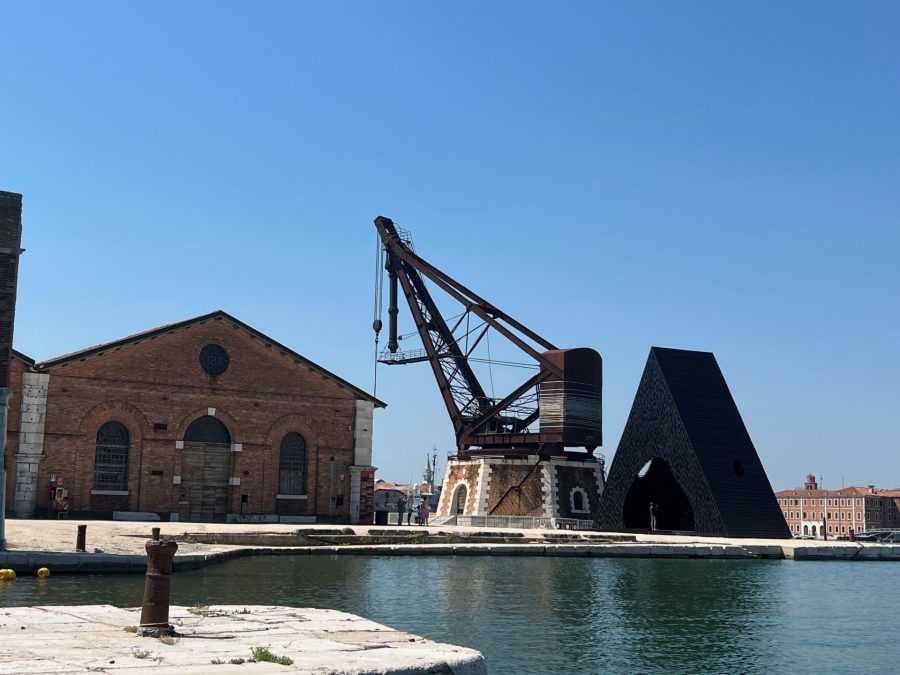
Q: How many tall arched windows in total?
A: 2